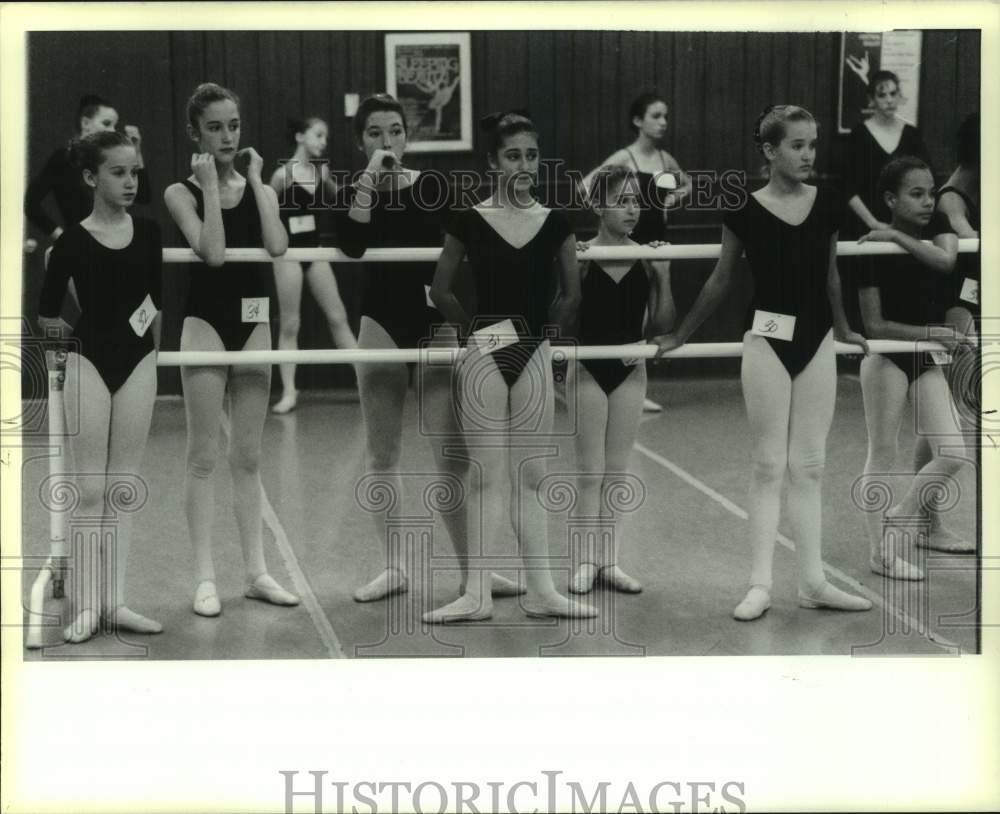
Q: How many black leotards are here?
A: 12